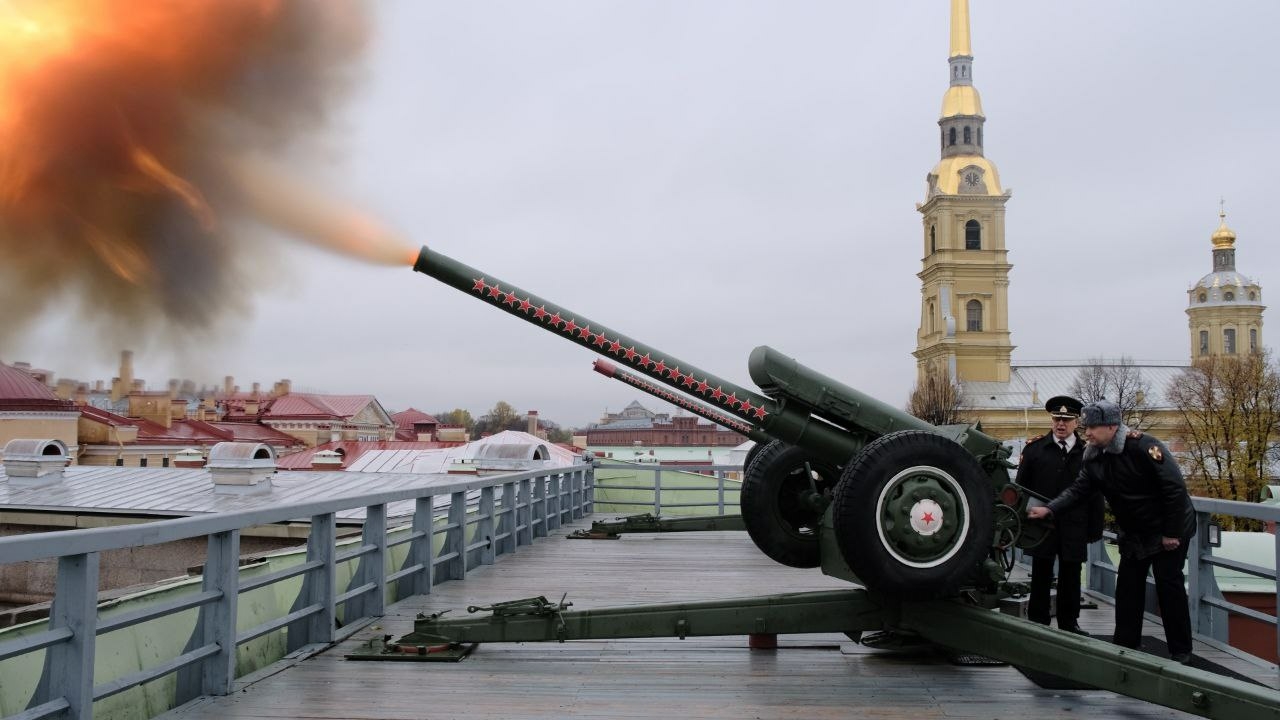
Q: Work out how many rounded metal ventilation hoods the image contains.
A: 3